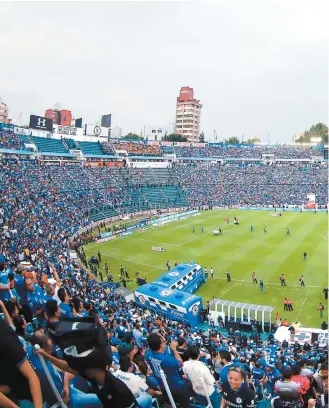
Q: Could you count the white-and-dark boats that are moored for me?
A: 0